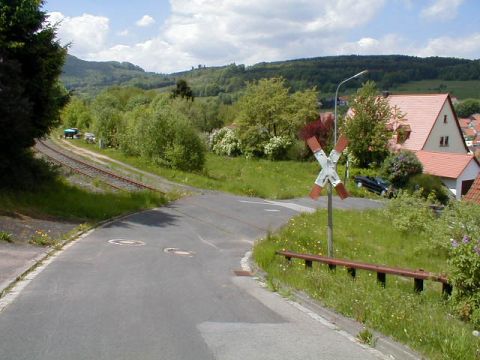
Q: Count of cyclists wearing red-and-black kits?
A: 0